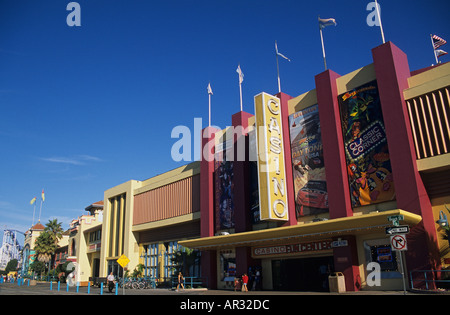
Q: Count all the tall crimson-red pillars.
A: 5